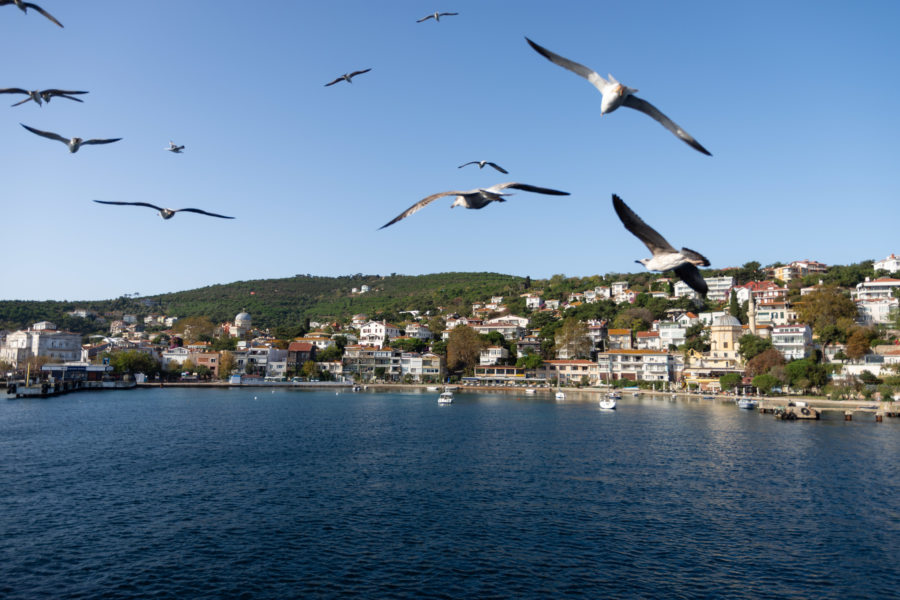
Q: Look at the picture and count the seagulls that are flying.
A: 12